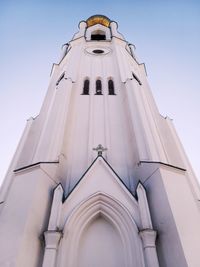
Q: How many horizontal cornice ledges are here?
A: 2